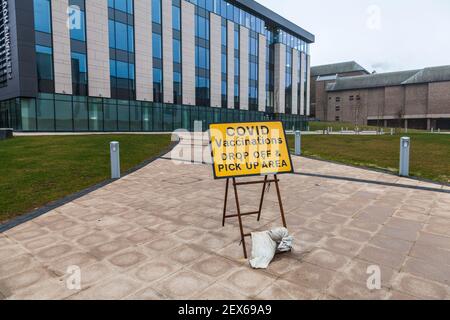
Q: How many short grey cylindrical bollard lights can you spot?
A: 3